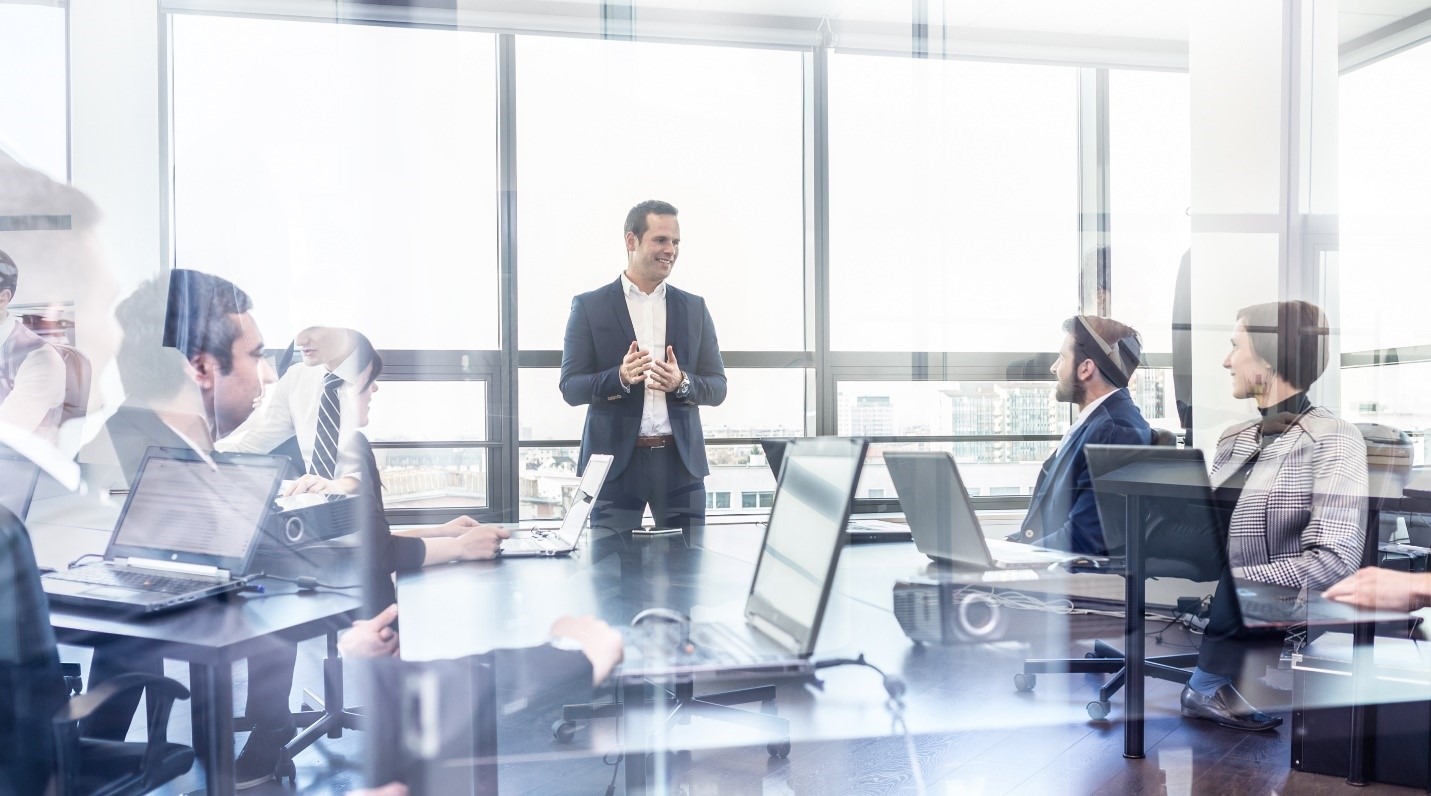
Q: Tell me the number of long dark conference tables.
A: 1